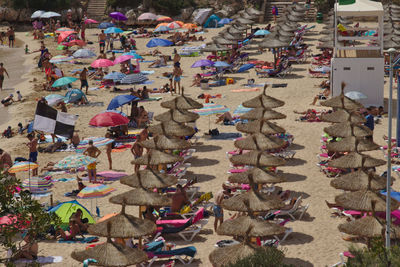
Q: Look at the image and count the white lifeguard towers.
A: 1